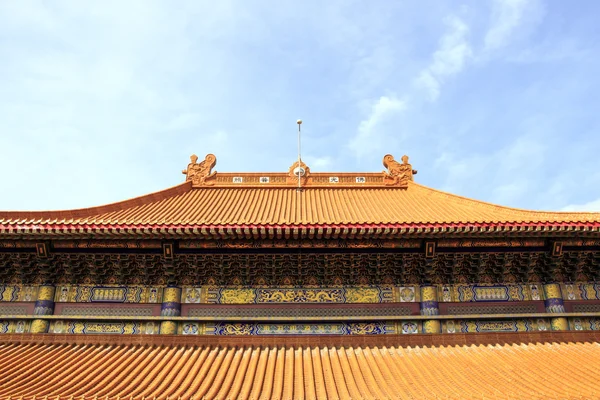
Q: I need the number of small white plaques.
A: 4